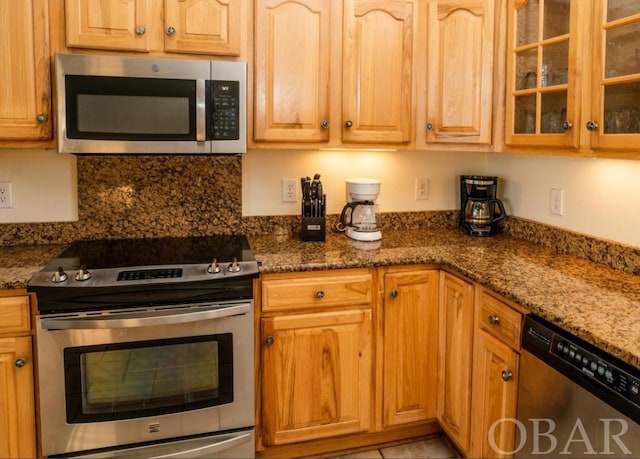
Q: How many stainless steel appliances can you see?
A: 3